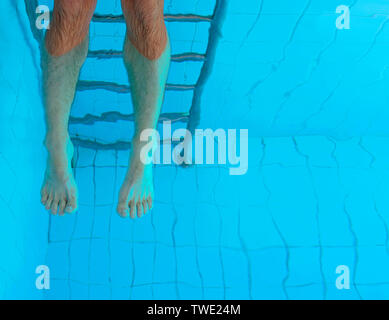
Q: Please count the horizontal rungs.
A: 5